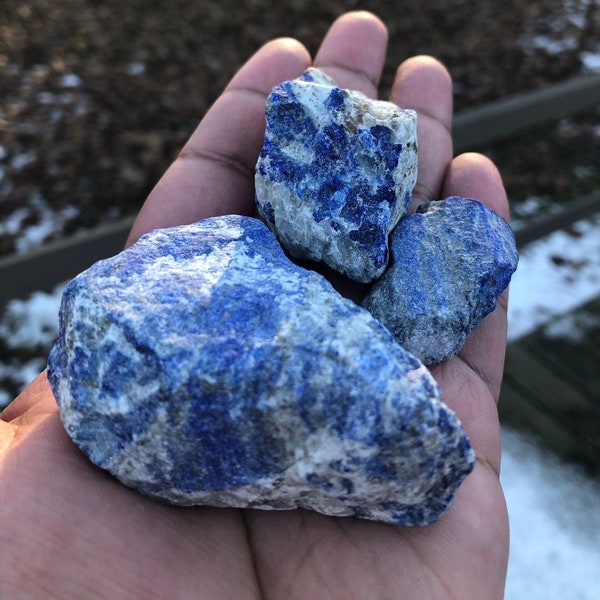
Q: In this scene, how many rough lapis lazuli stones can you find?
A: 3